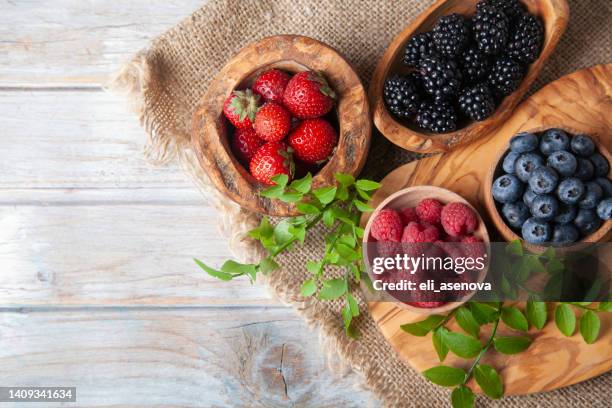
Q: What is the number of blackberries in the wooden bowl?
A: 11